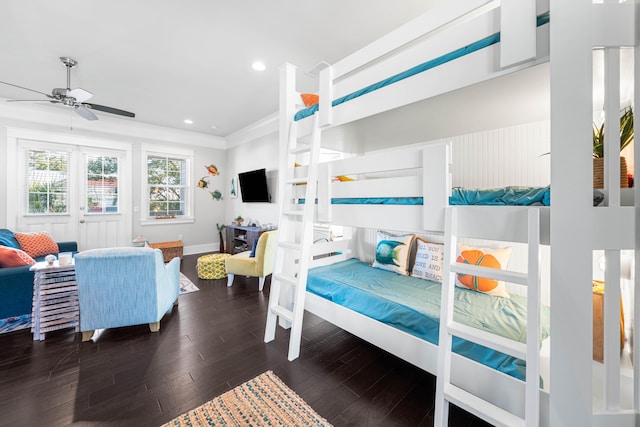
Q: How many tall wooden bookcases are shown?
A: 0